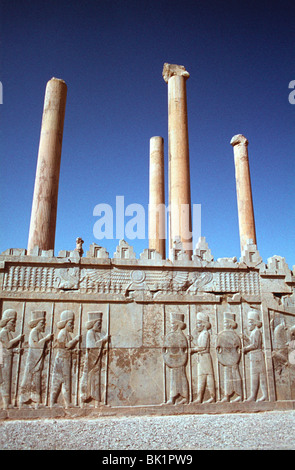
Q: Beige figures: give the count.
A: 8